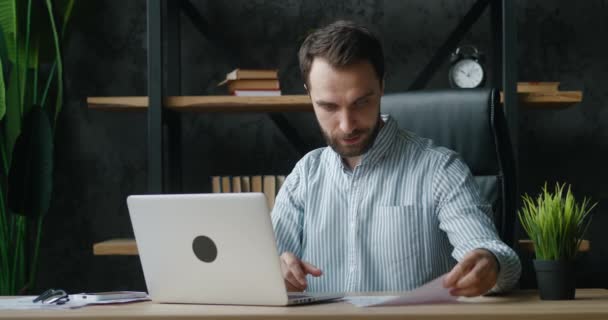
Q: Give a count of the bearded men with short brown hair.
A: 1